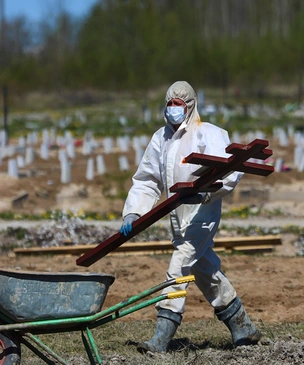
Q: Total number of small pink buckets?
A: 0